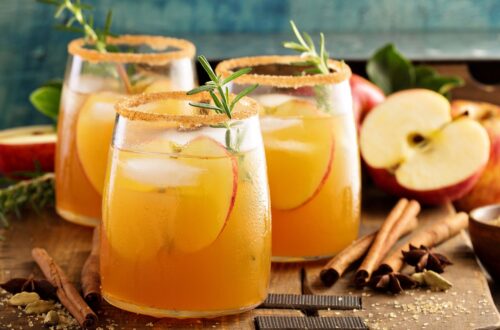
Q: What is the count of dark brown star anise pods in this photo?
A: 3